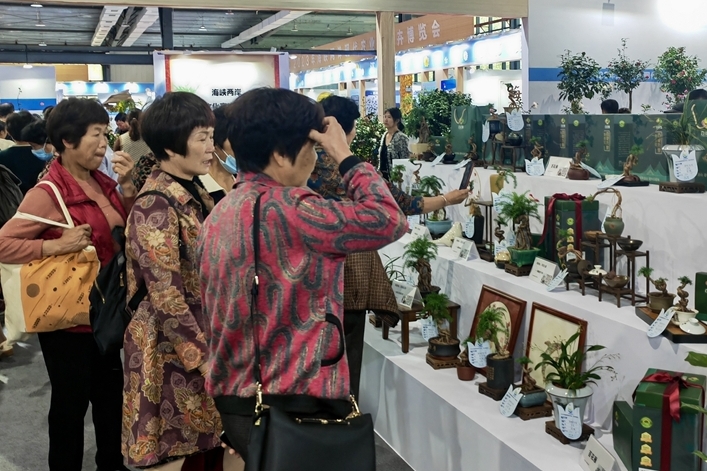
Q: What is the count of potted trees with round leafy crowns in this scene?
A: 3